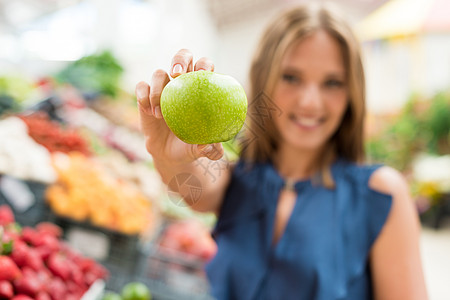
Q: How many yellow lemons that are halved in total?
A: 0